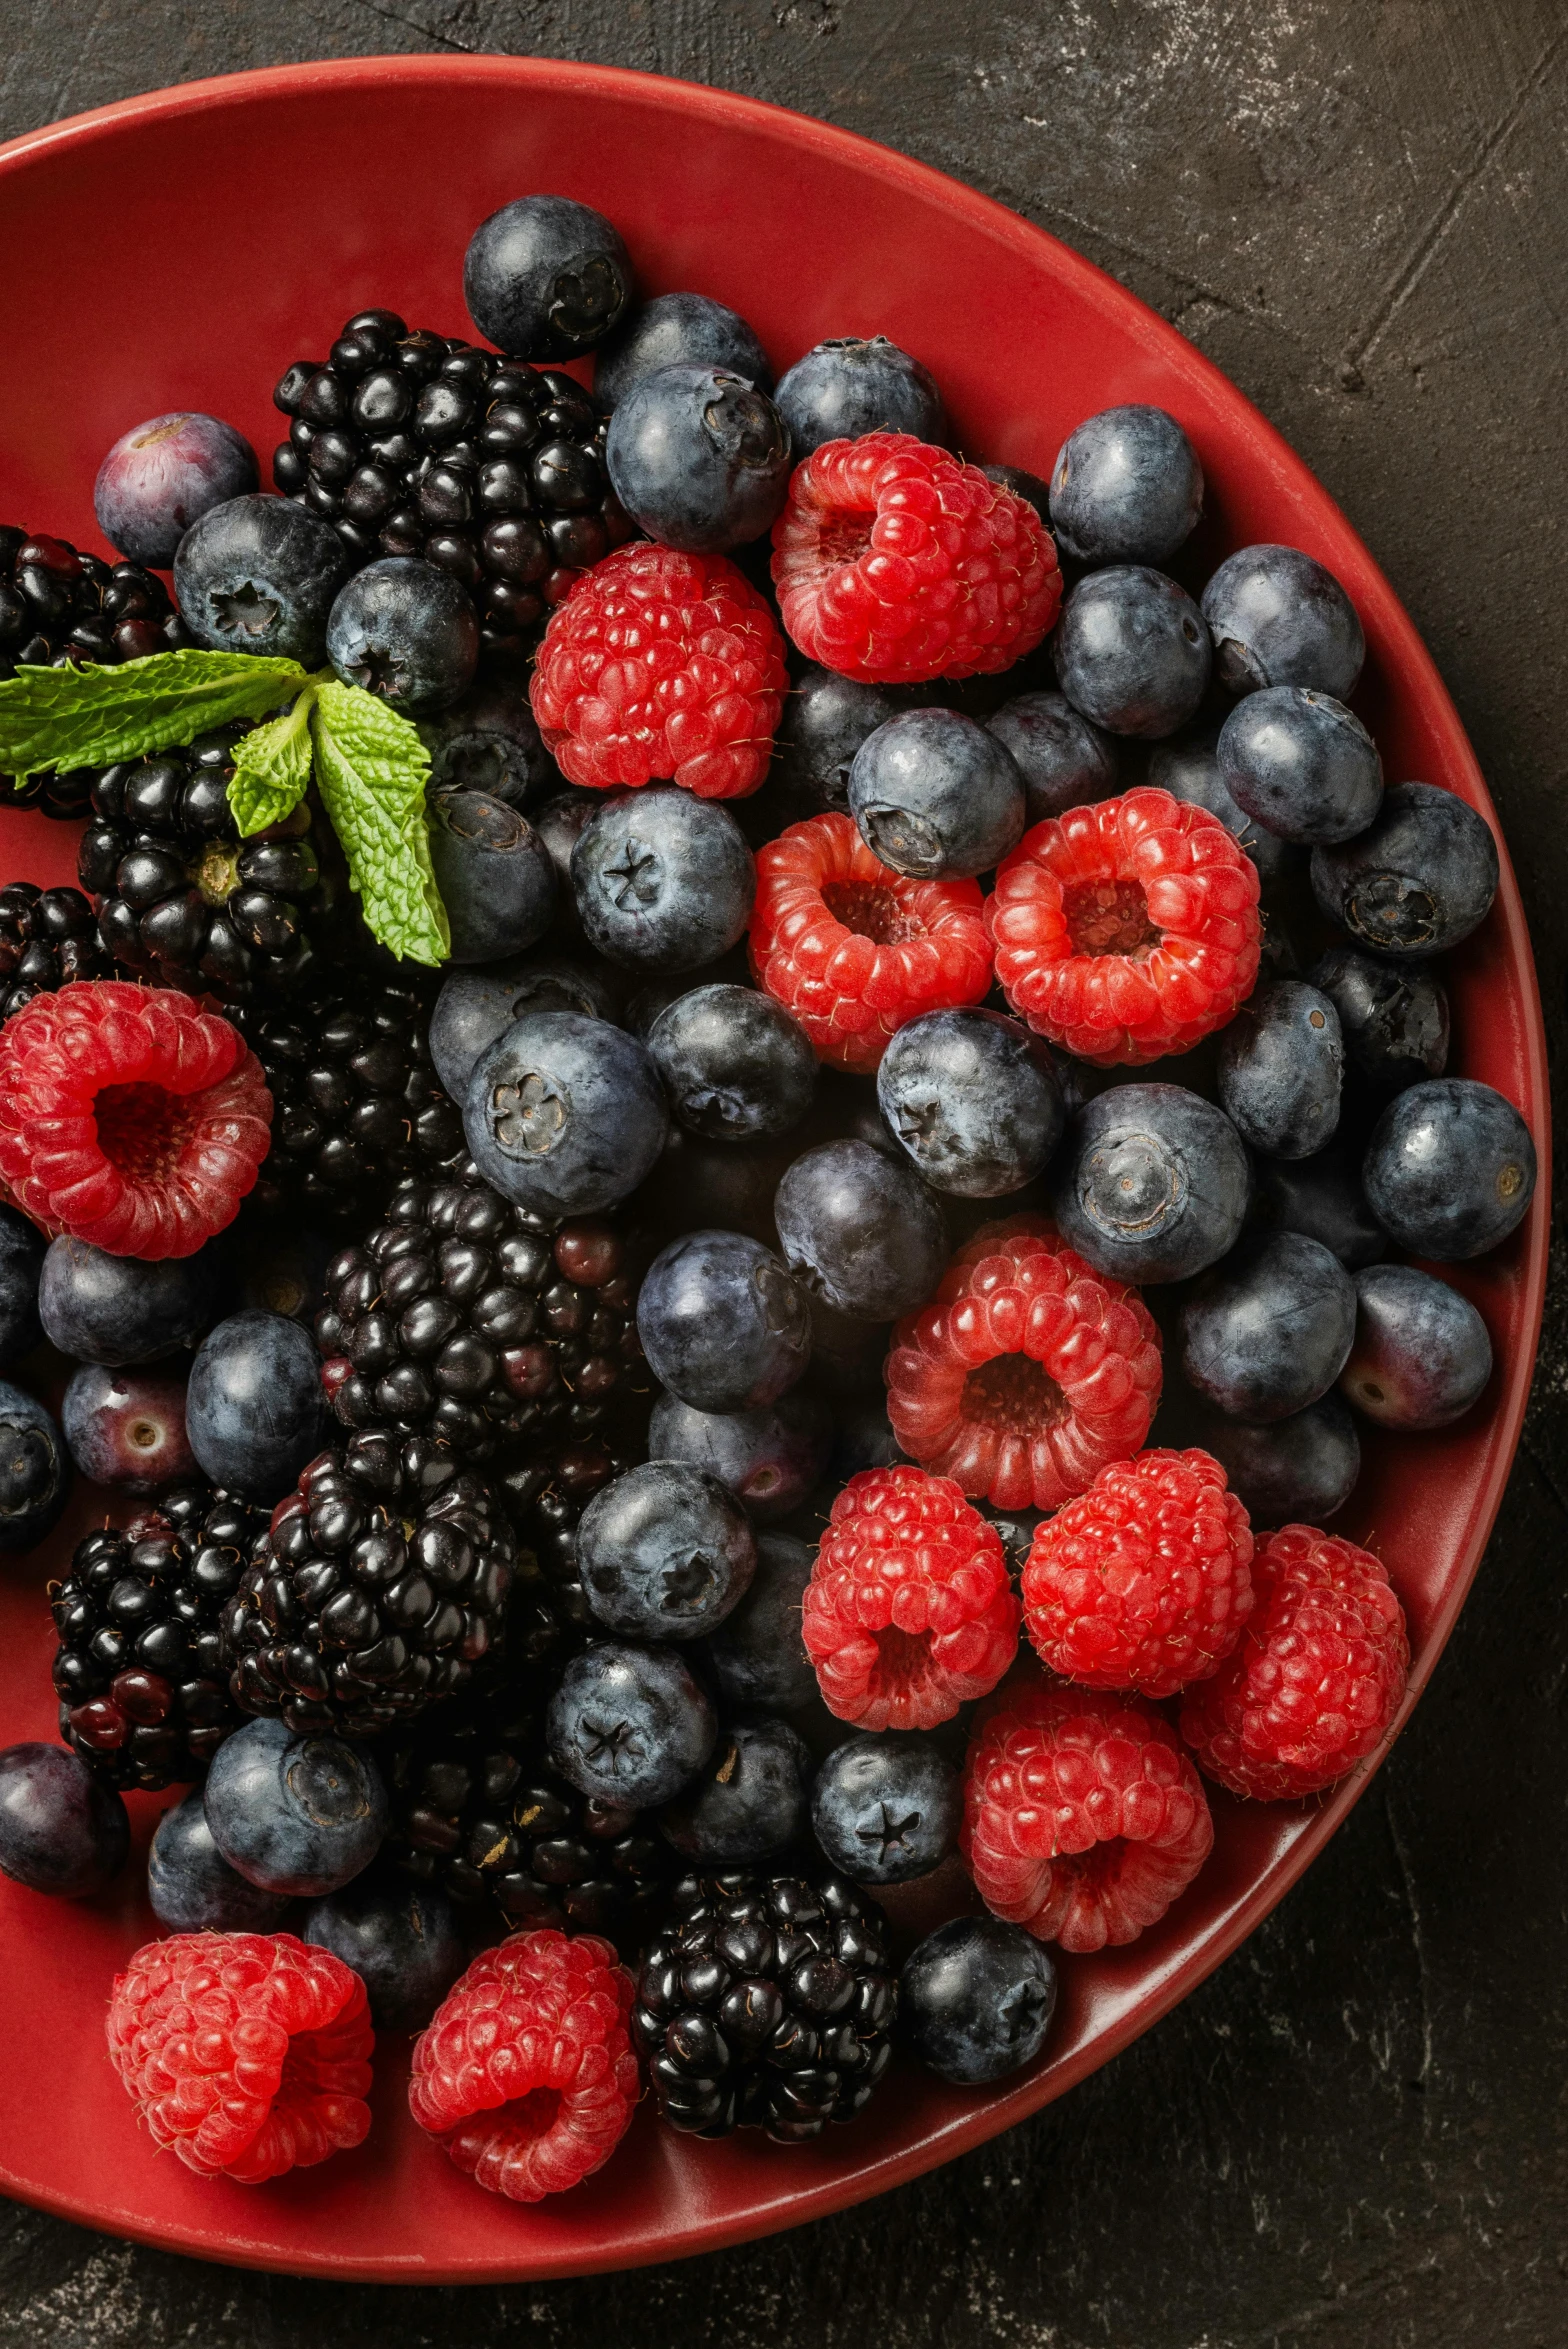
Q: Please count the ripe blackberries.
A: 11